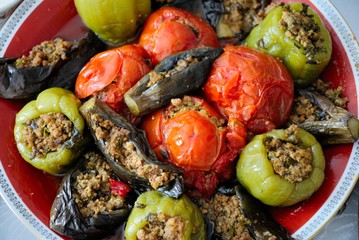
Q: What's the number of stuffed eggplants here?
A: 7